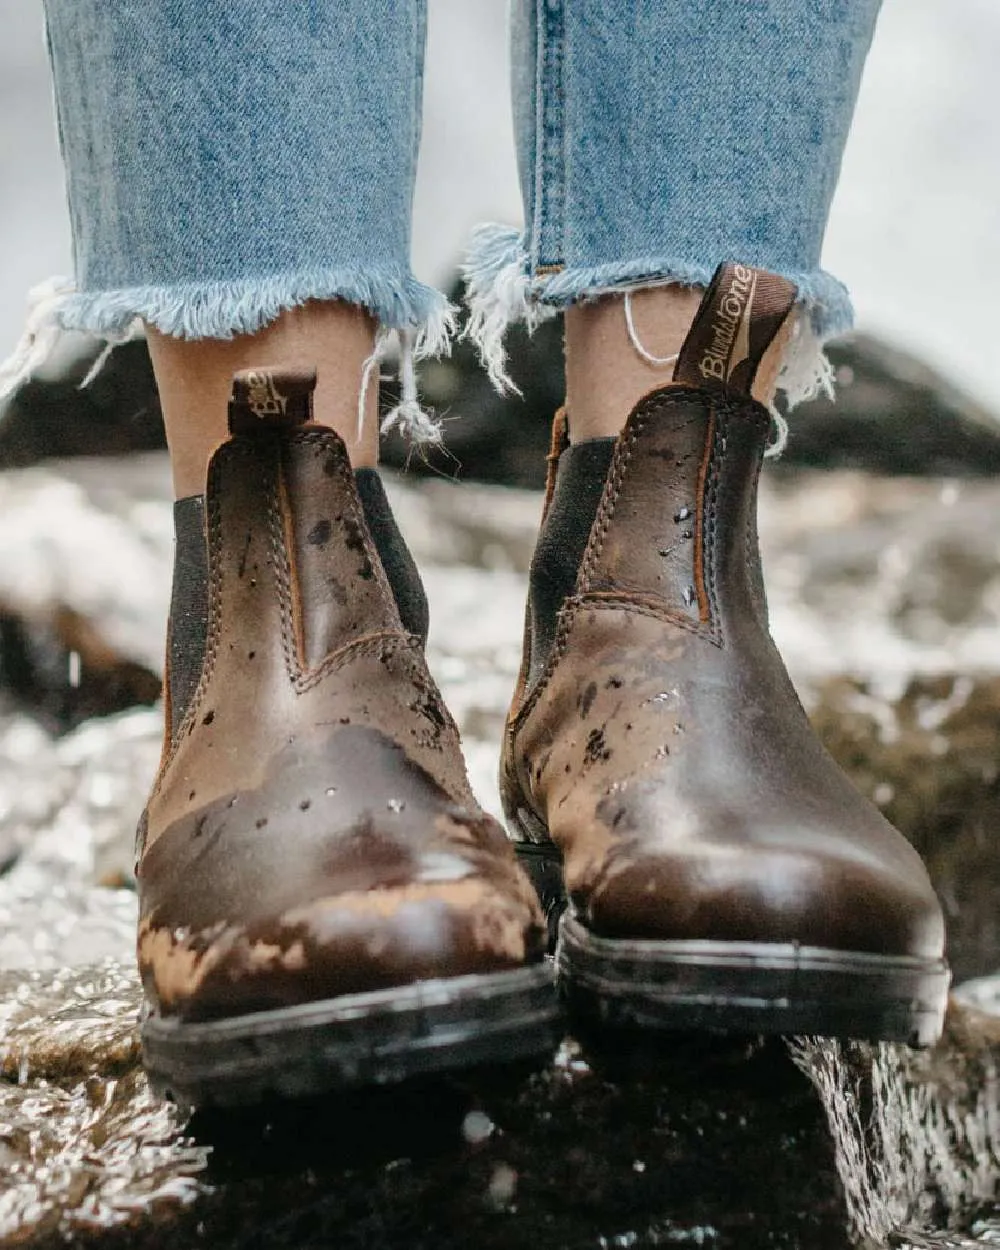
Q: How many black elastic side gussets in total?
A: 3